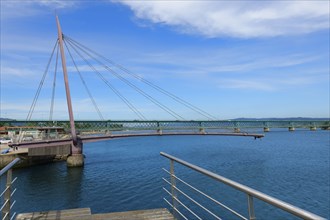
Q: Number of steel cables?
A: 12